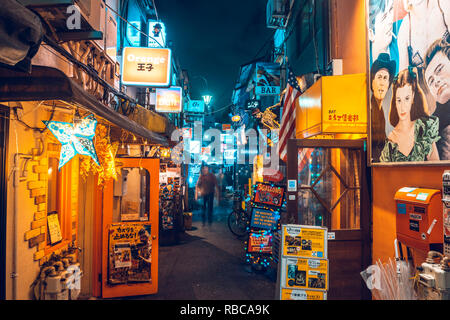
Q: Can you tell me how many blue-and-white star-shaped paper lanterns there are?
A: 1